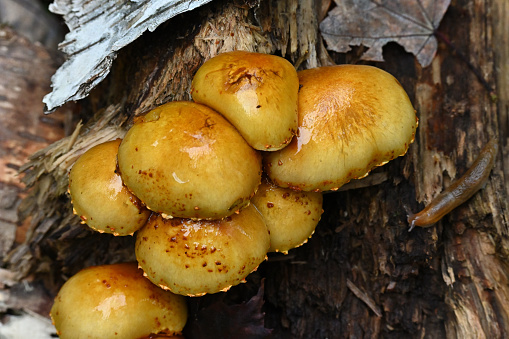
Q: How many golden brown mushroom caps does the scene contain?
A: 7